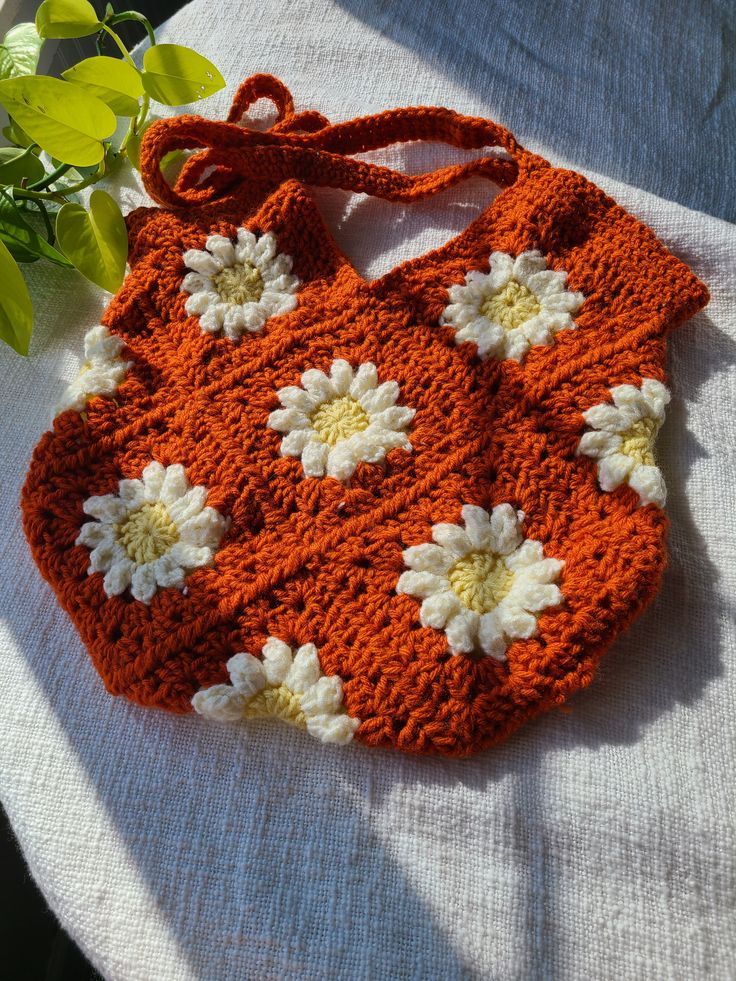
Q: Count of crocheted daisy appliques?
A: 8